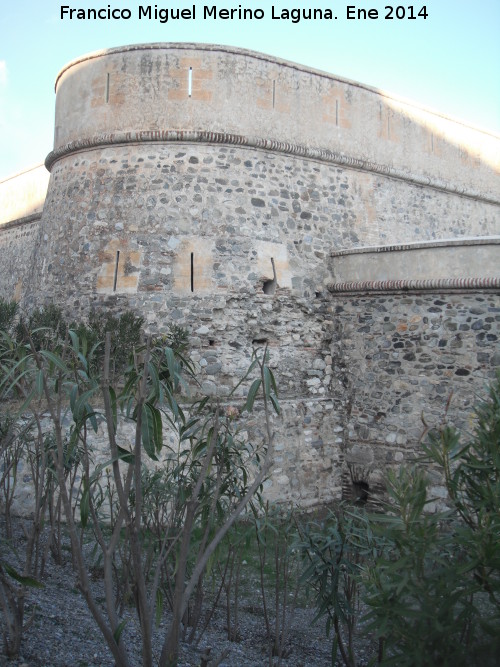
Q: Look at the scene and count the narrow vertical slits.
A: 9